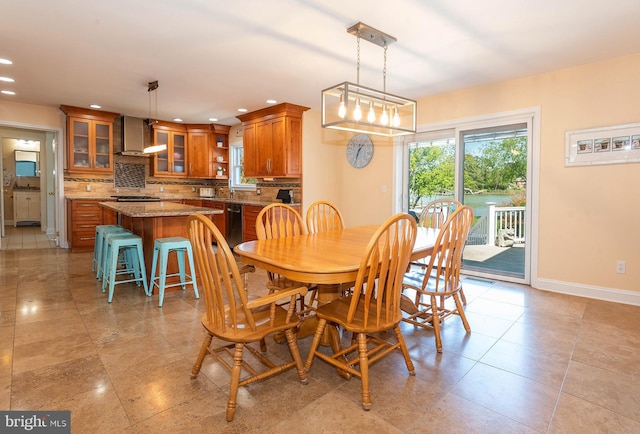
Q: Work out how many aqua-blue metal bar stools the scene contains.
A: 4